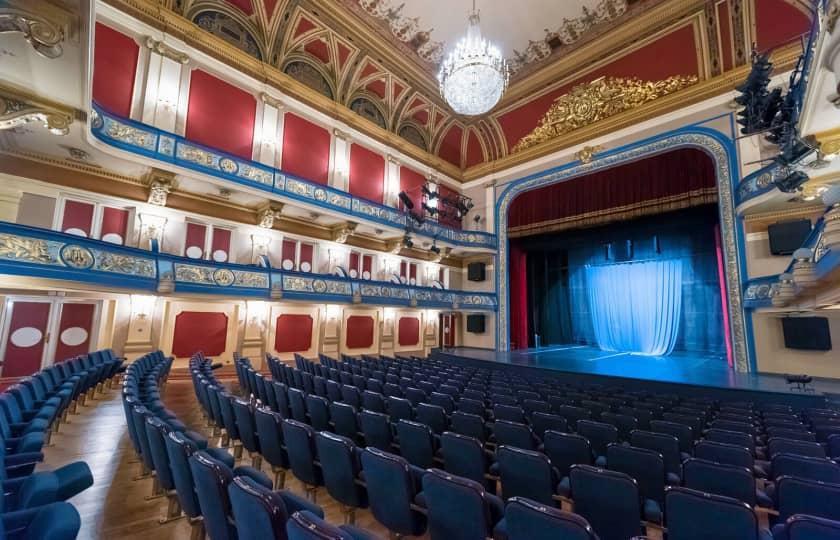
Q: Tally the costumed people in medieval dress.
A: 0